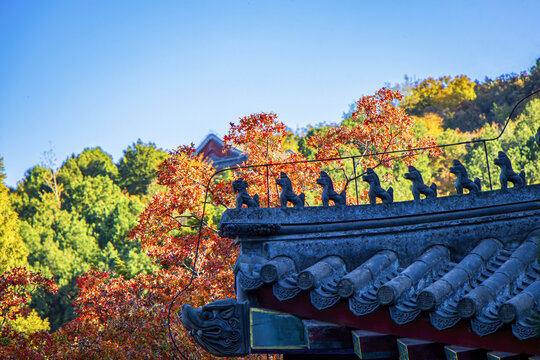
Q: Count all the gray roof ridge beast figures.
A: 7